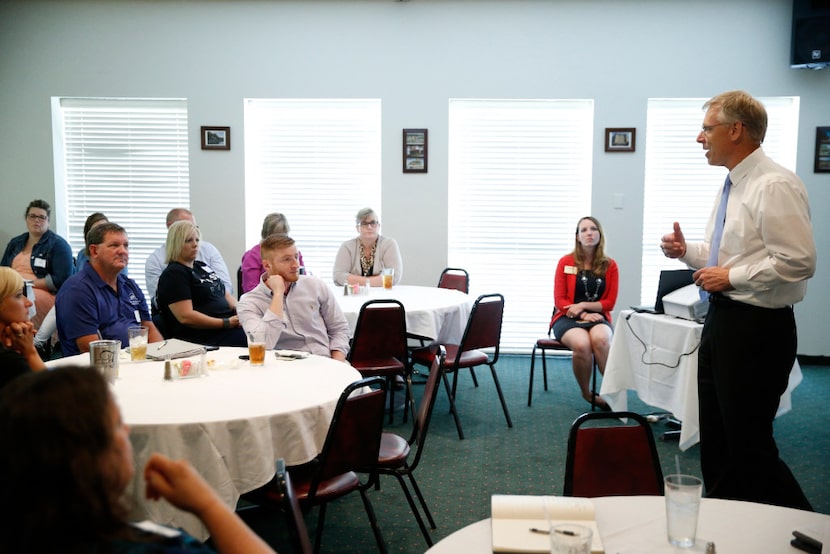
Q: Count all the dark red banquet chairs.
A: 8